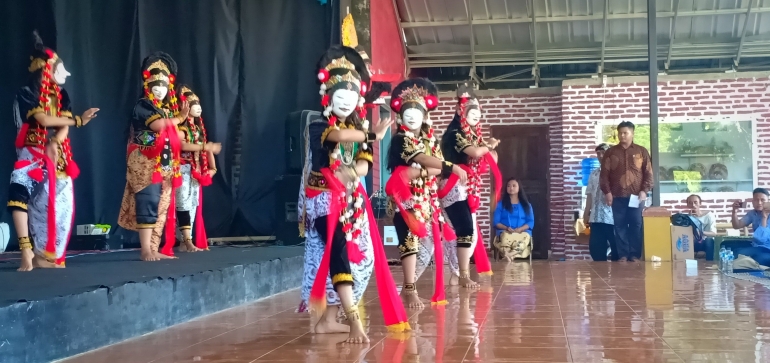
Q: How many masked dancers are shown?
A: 6